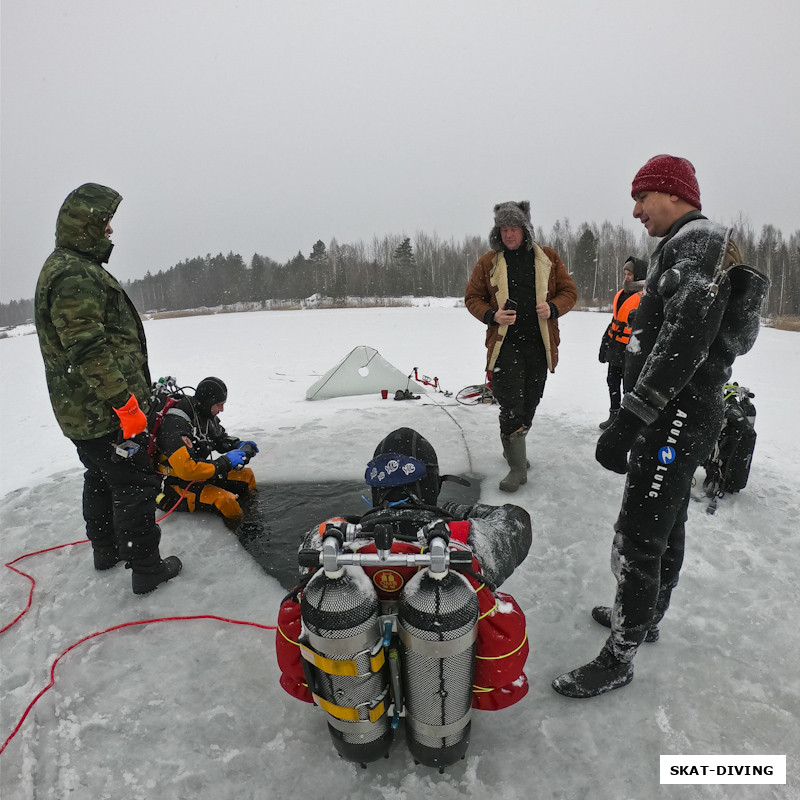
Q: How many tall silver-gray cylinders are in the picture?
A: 2